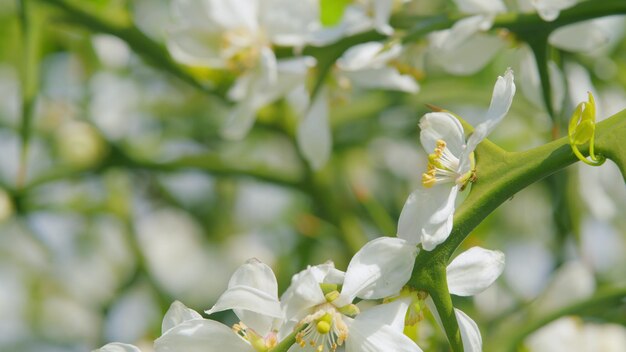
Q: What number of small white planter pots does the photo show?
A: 0